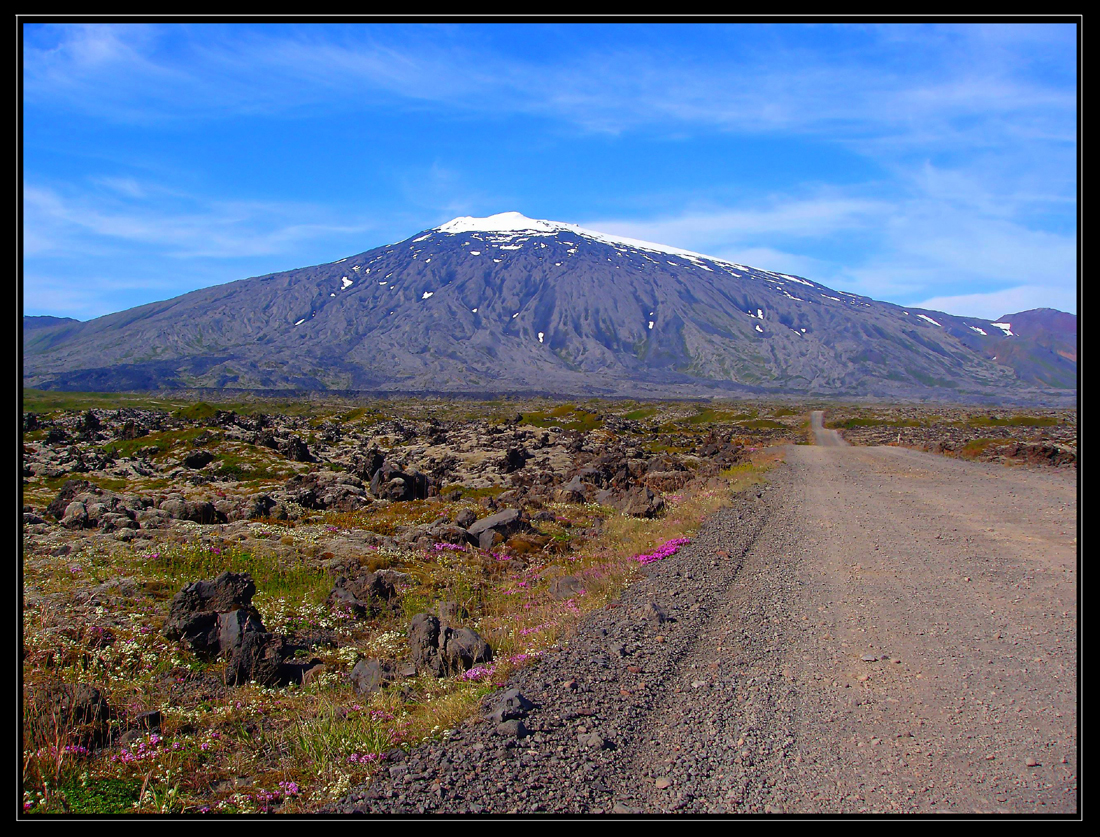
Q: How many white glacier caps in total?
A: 1